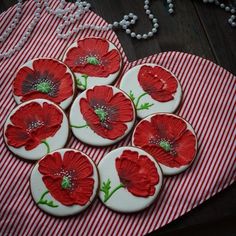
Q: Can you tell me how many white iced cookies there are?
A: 8